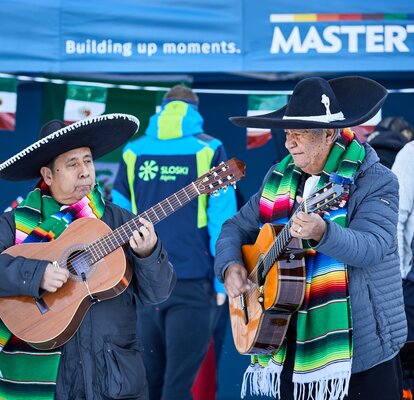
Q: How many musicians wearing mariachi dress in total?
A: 2